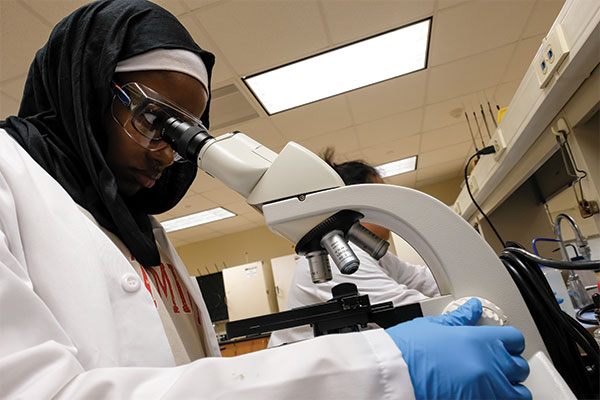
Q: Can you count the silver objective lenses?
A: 3